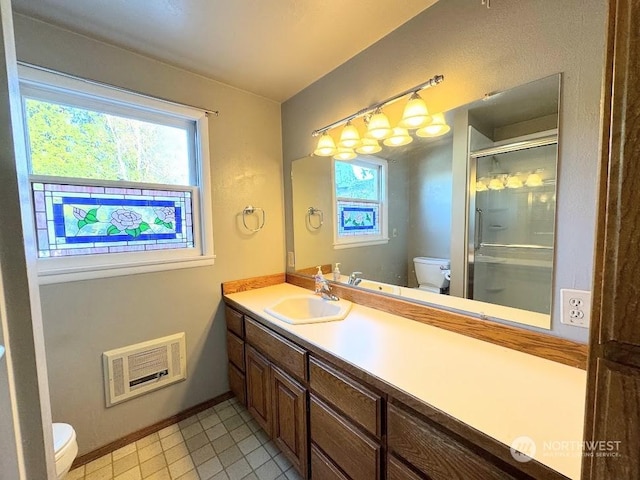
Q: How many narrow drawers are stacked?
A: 3